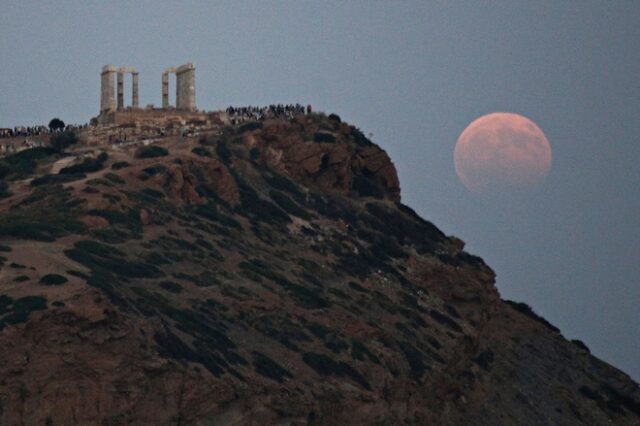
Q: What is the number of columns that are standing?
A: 5